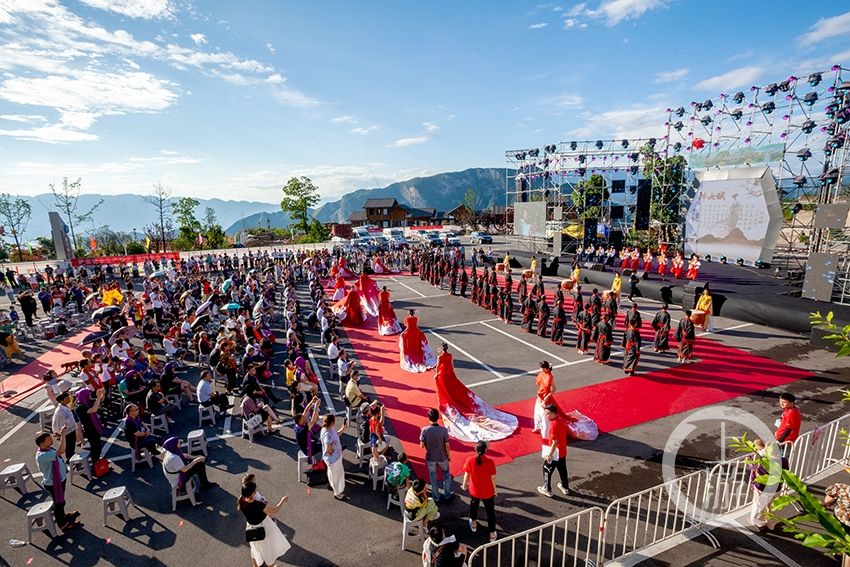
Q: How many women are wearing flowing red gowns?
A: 10